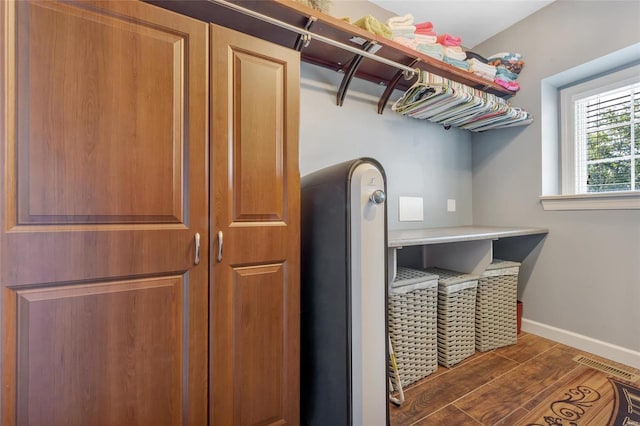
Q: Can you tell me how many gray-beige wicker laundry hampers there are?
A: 3